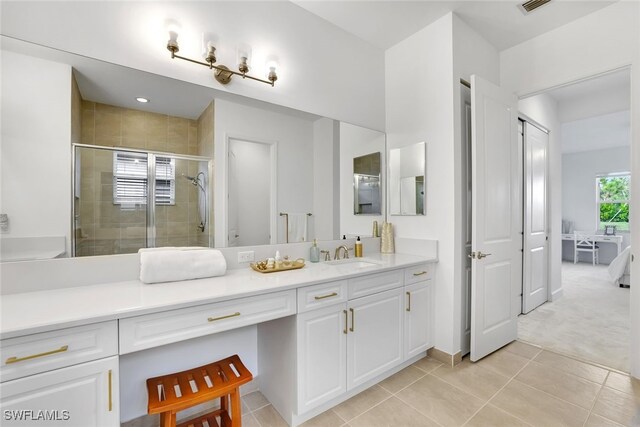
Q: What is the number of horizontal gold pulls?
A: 4